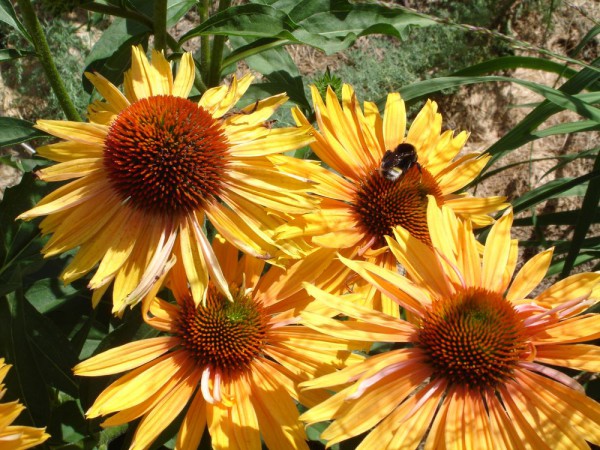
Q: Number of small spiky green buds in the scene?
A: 1